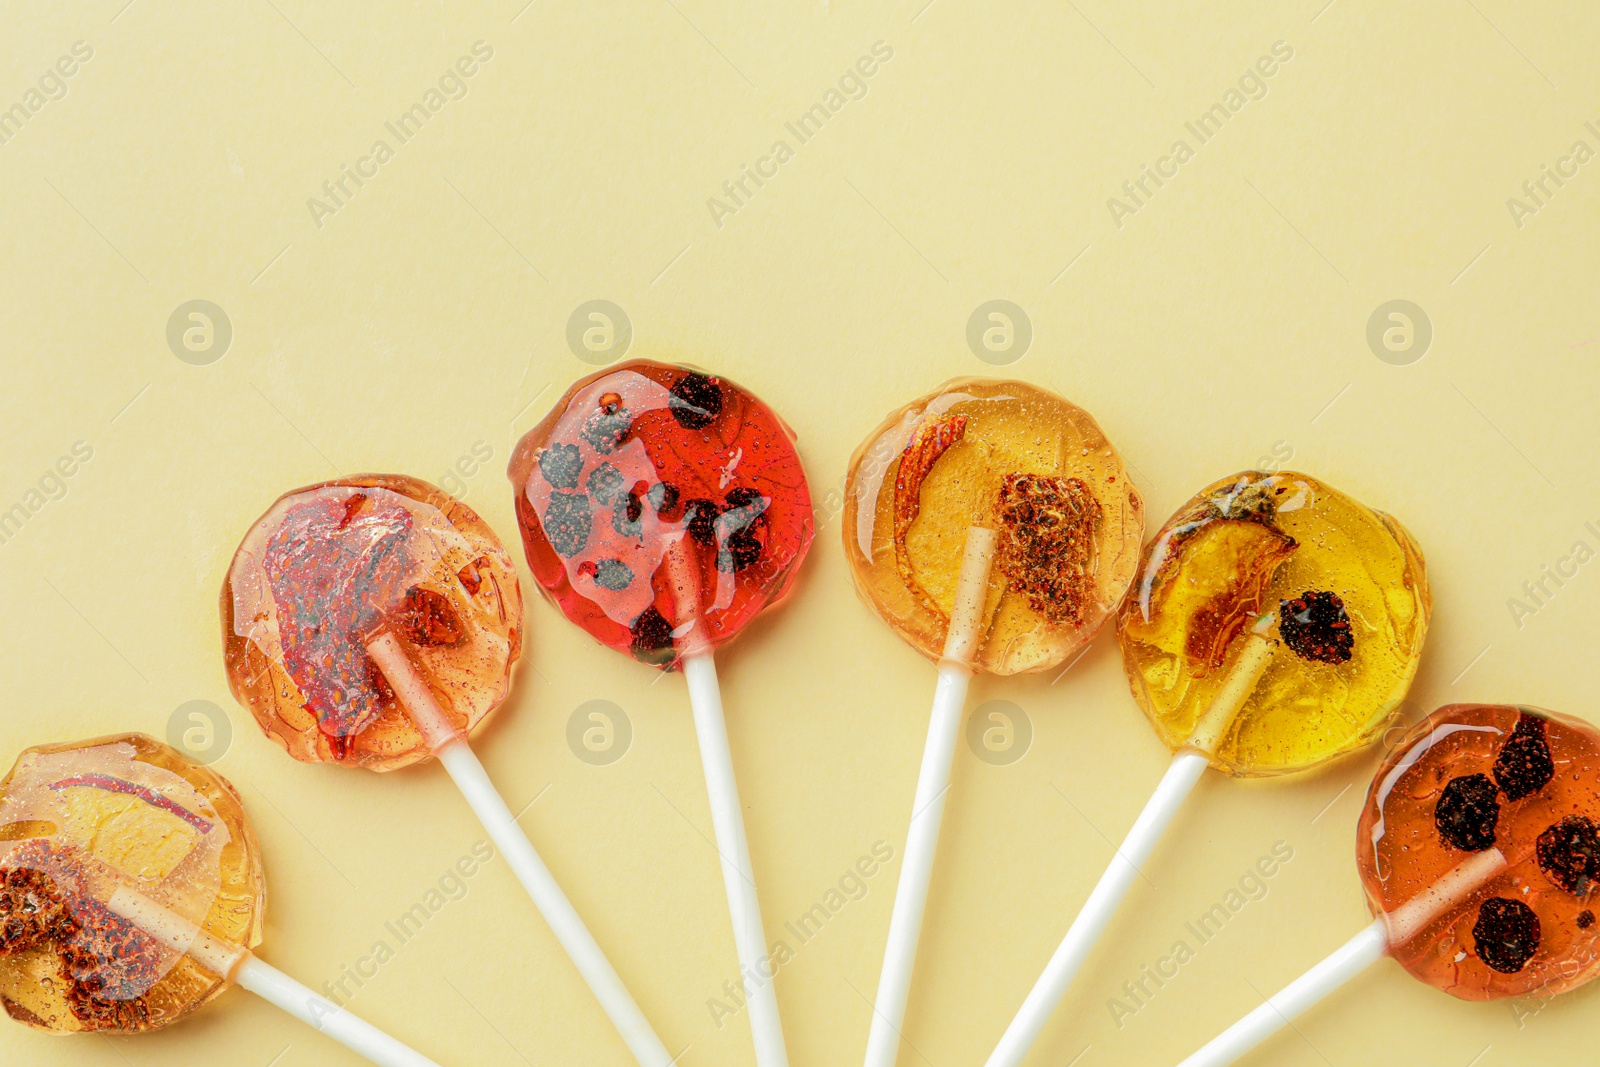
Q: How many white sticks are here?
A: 6